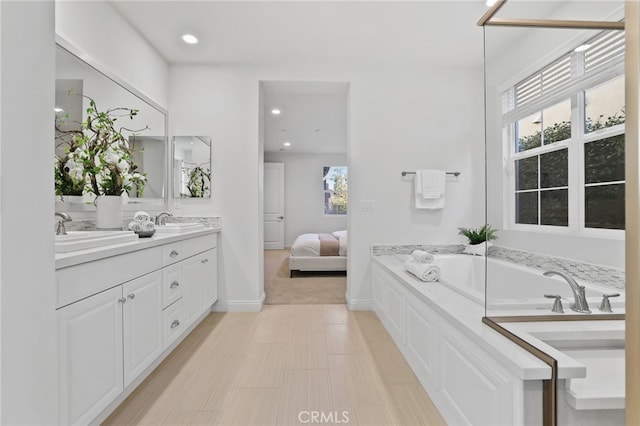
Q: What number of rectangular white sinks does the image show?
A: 2